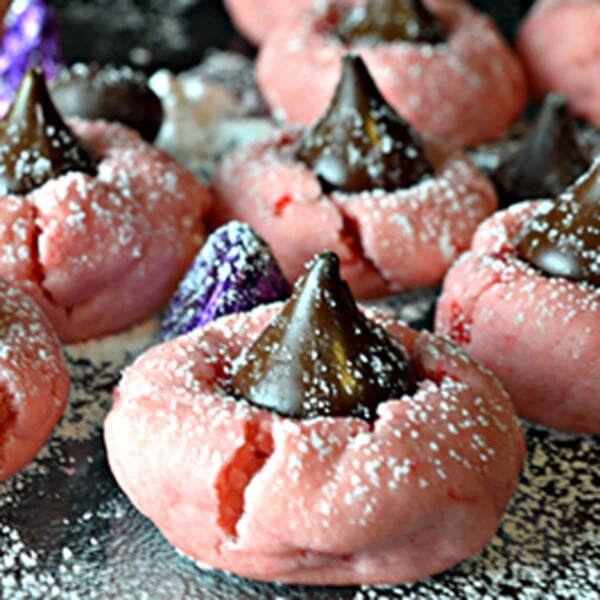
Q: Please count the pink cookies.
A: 8